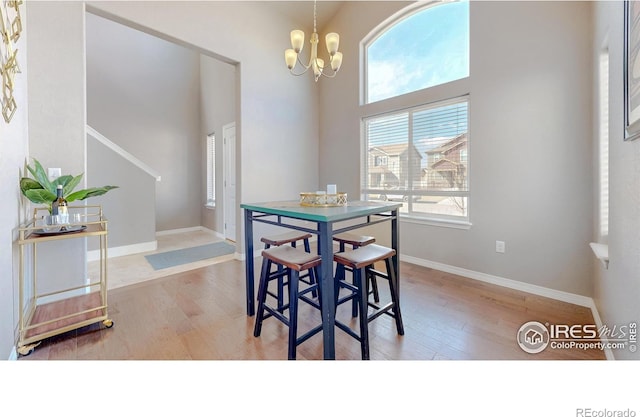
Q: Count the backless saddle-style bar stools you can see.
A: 4